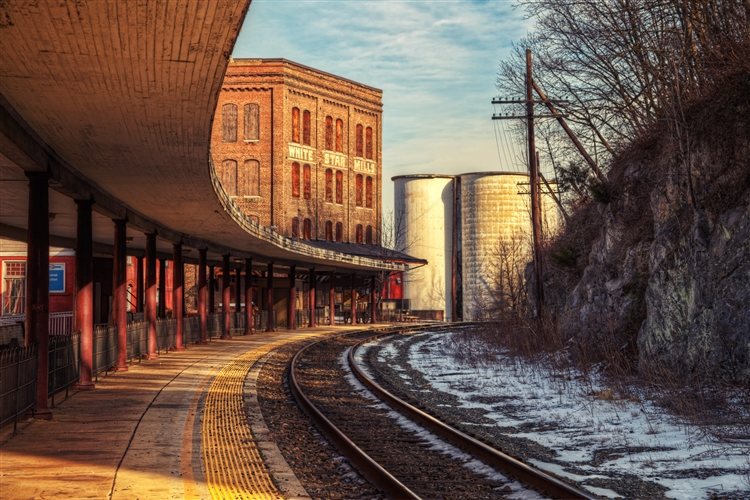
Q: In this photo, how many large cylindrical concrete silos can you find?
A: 2